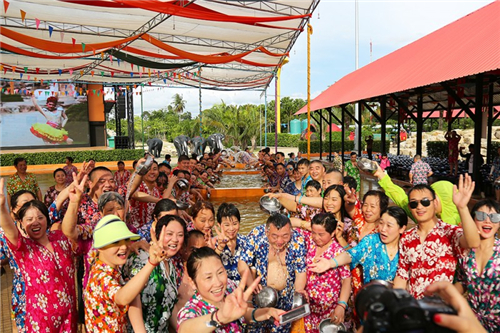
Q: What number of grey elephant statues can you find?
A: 4